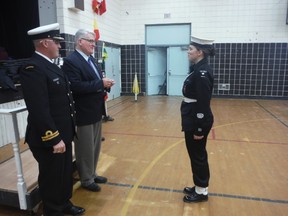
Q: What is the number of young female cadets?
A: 1